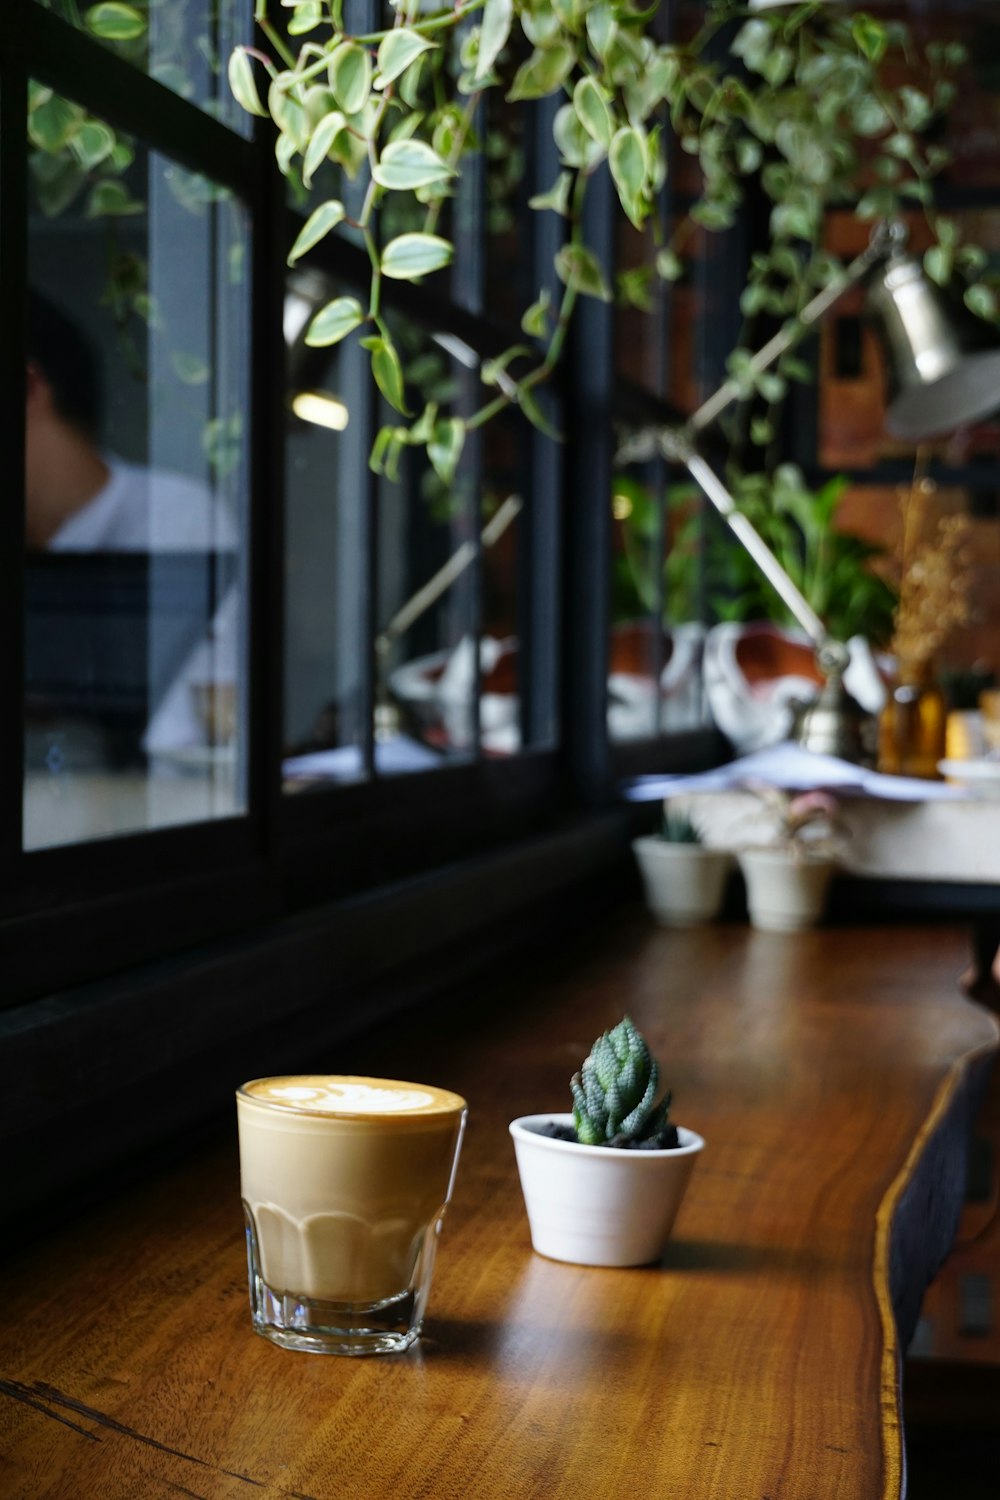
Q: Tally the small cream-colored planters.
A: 2